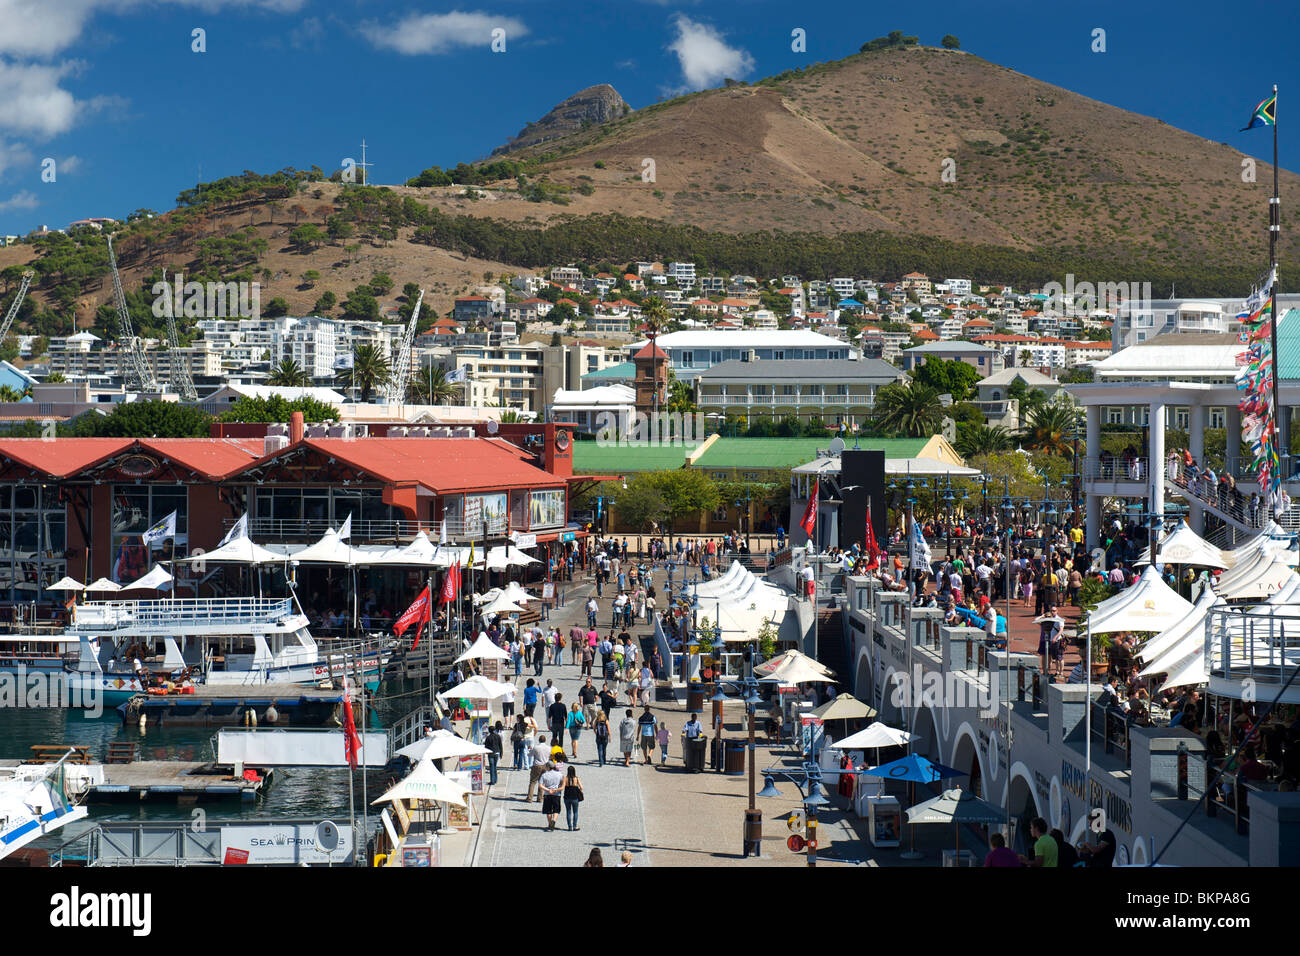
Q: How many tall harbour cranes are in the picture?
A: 4